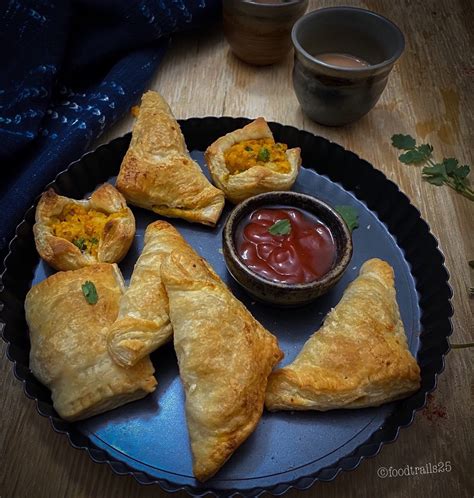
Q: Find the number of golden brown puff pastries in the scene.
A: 7